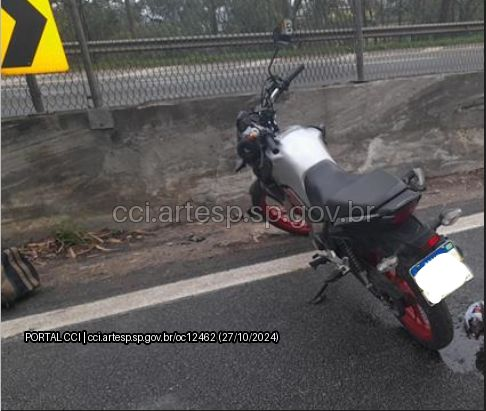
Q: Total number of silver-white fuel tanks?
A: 1